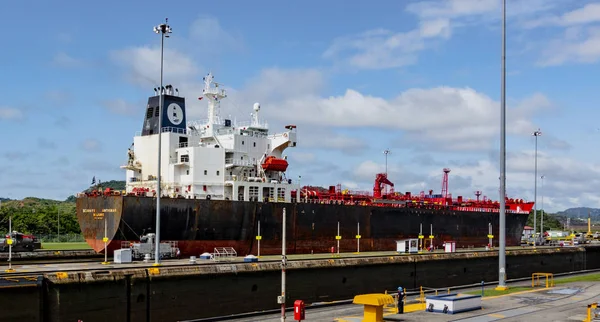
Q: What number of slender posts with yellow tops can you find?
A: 8